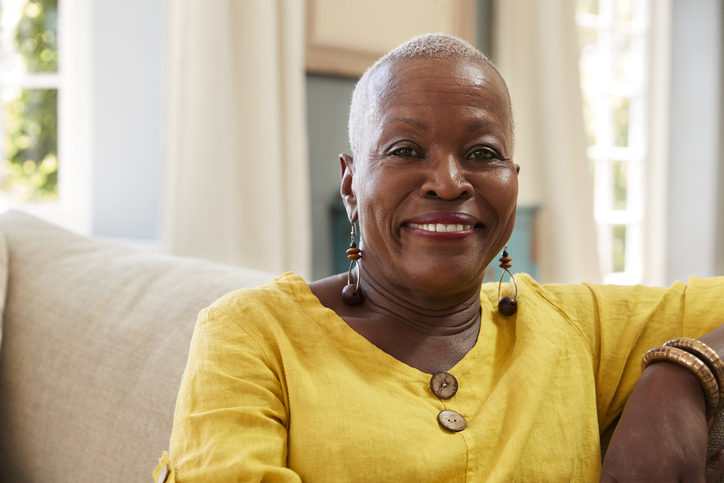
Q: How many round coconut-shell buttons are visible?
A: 2